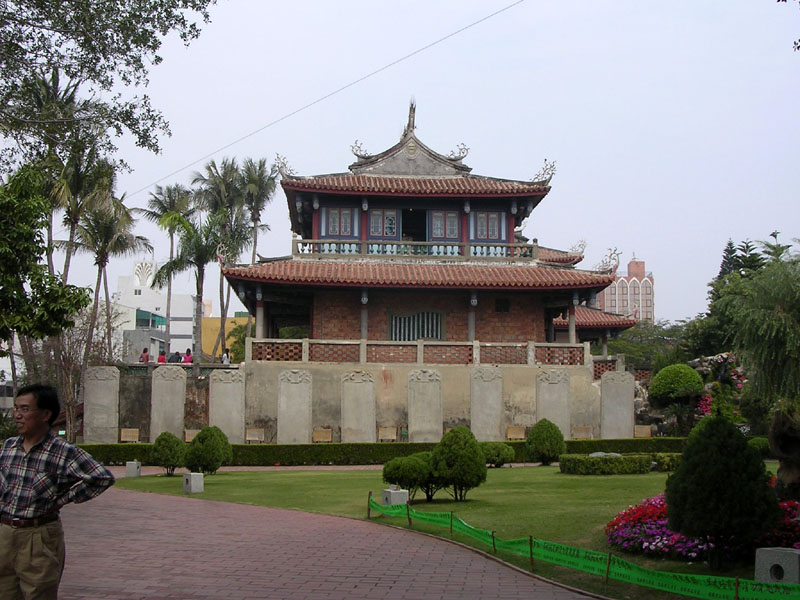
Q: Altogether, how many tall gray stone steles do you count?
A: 9